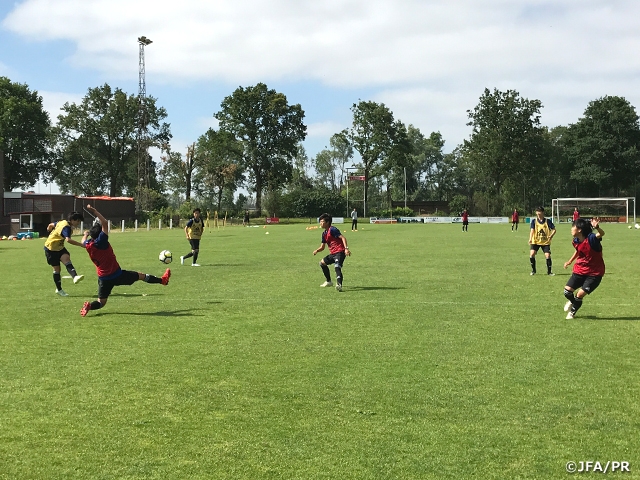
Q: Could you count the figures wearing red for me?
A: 6